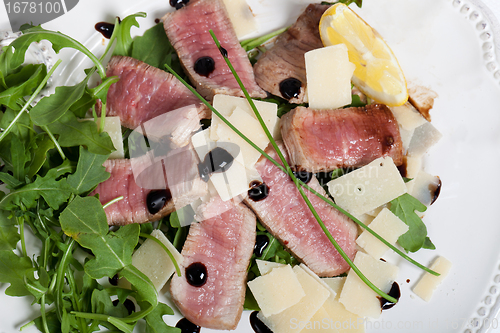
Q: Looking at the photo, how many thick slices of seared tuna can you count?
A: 7